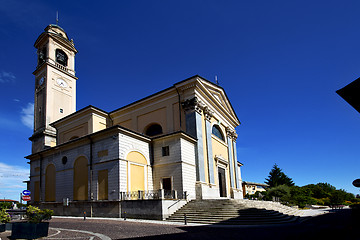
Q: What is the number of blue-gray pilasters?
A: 4